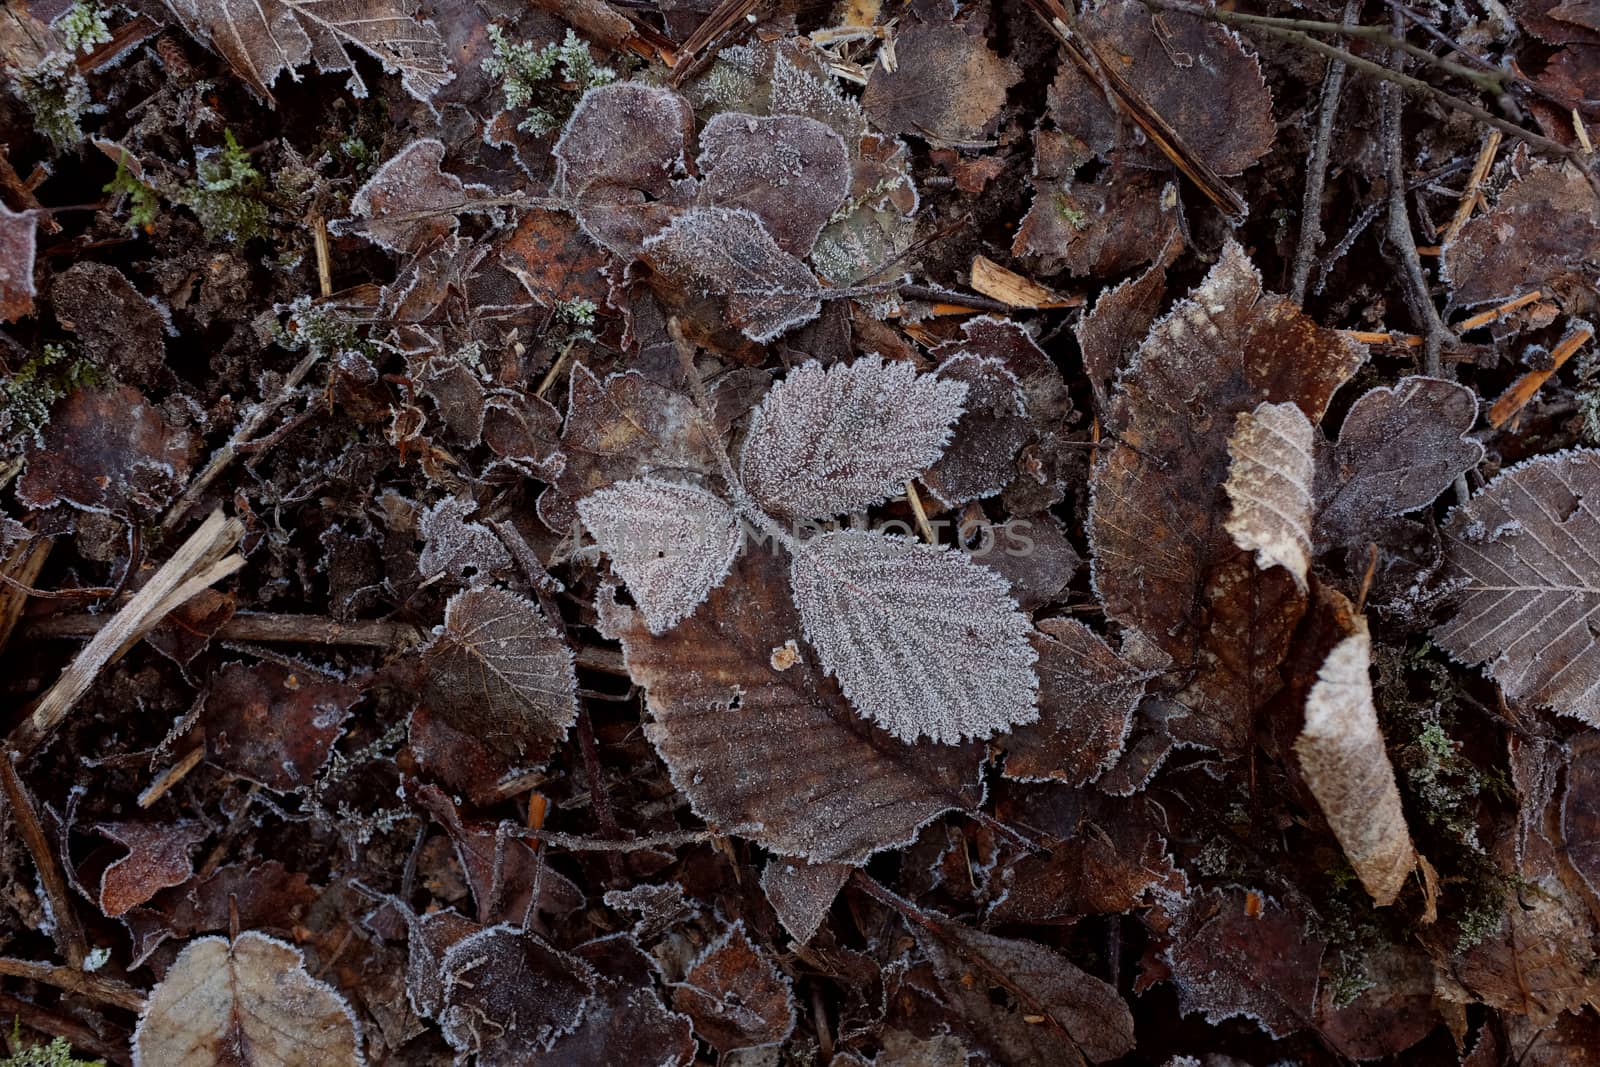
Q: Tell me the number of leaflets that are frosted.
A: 3